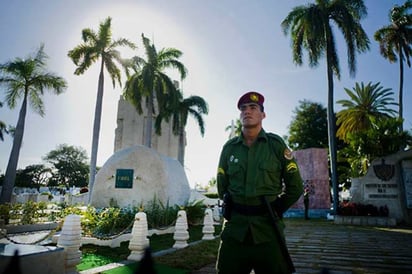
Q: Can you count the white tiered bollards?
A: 4